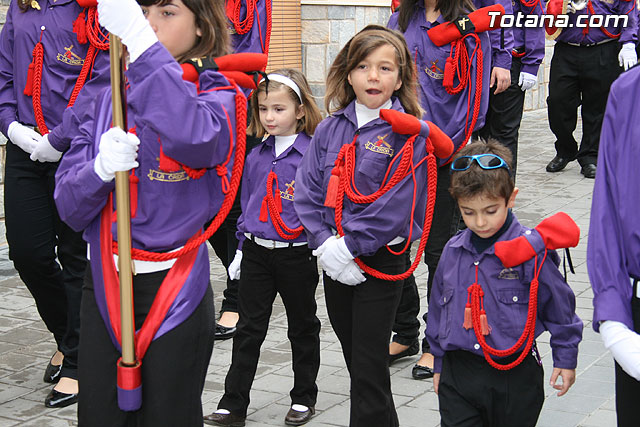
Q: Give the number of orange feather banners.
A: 0